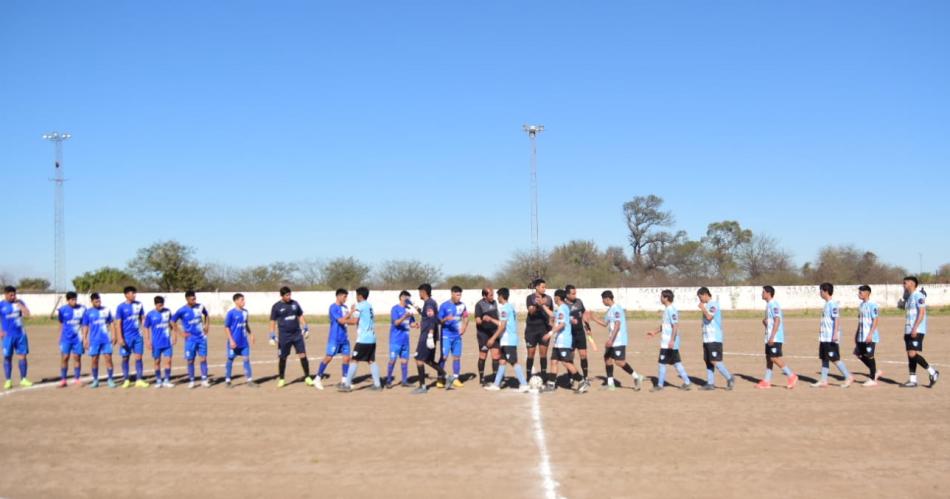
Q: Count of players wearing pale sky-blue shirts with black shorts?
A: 10